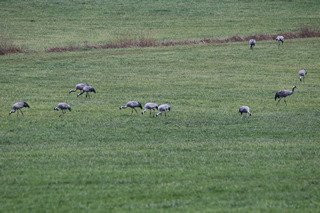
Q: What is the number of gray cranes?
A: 12